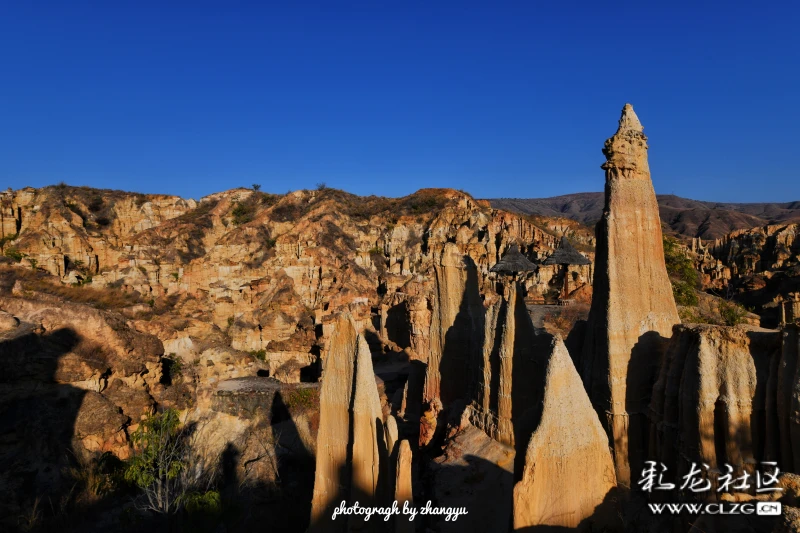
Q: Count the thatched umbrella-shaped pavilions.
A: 2